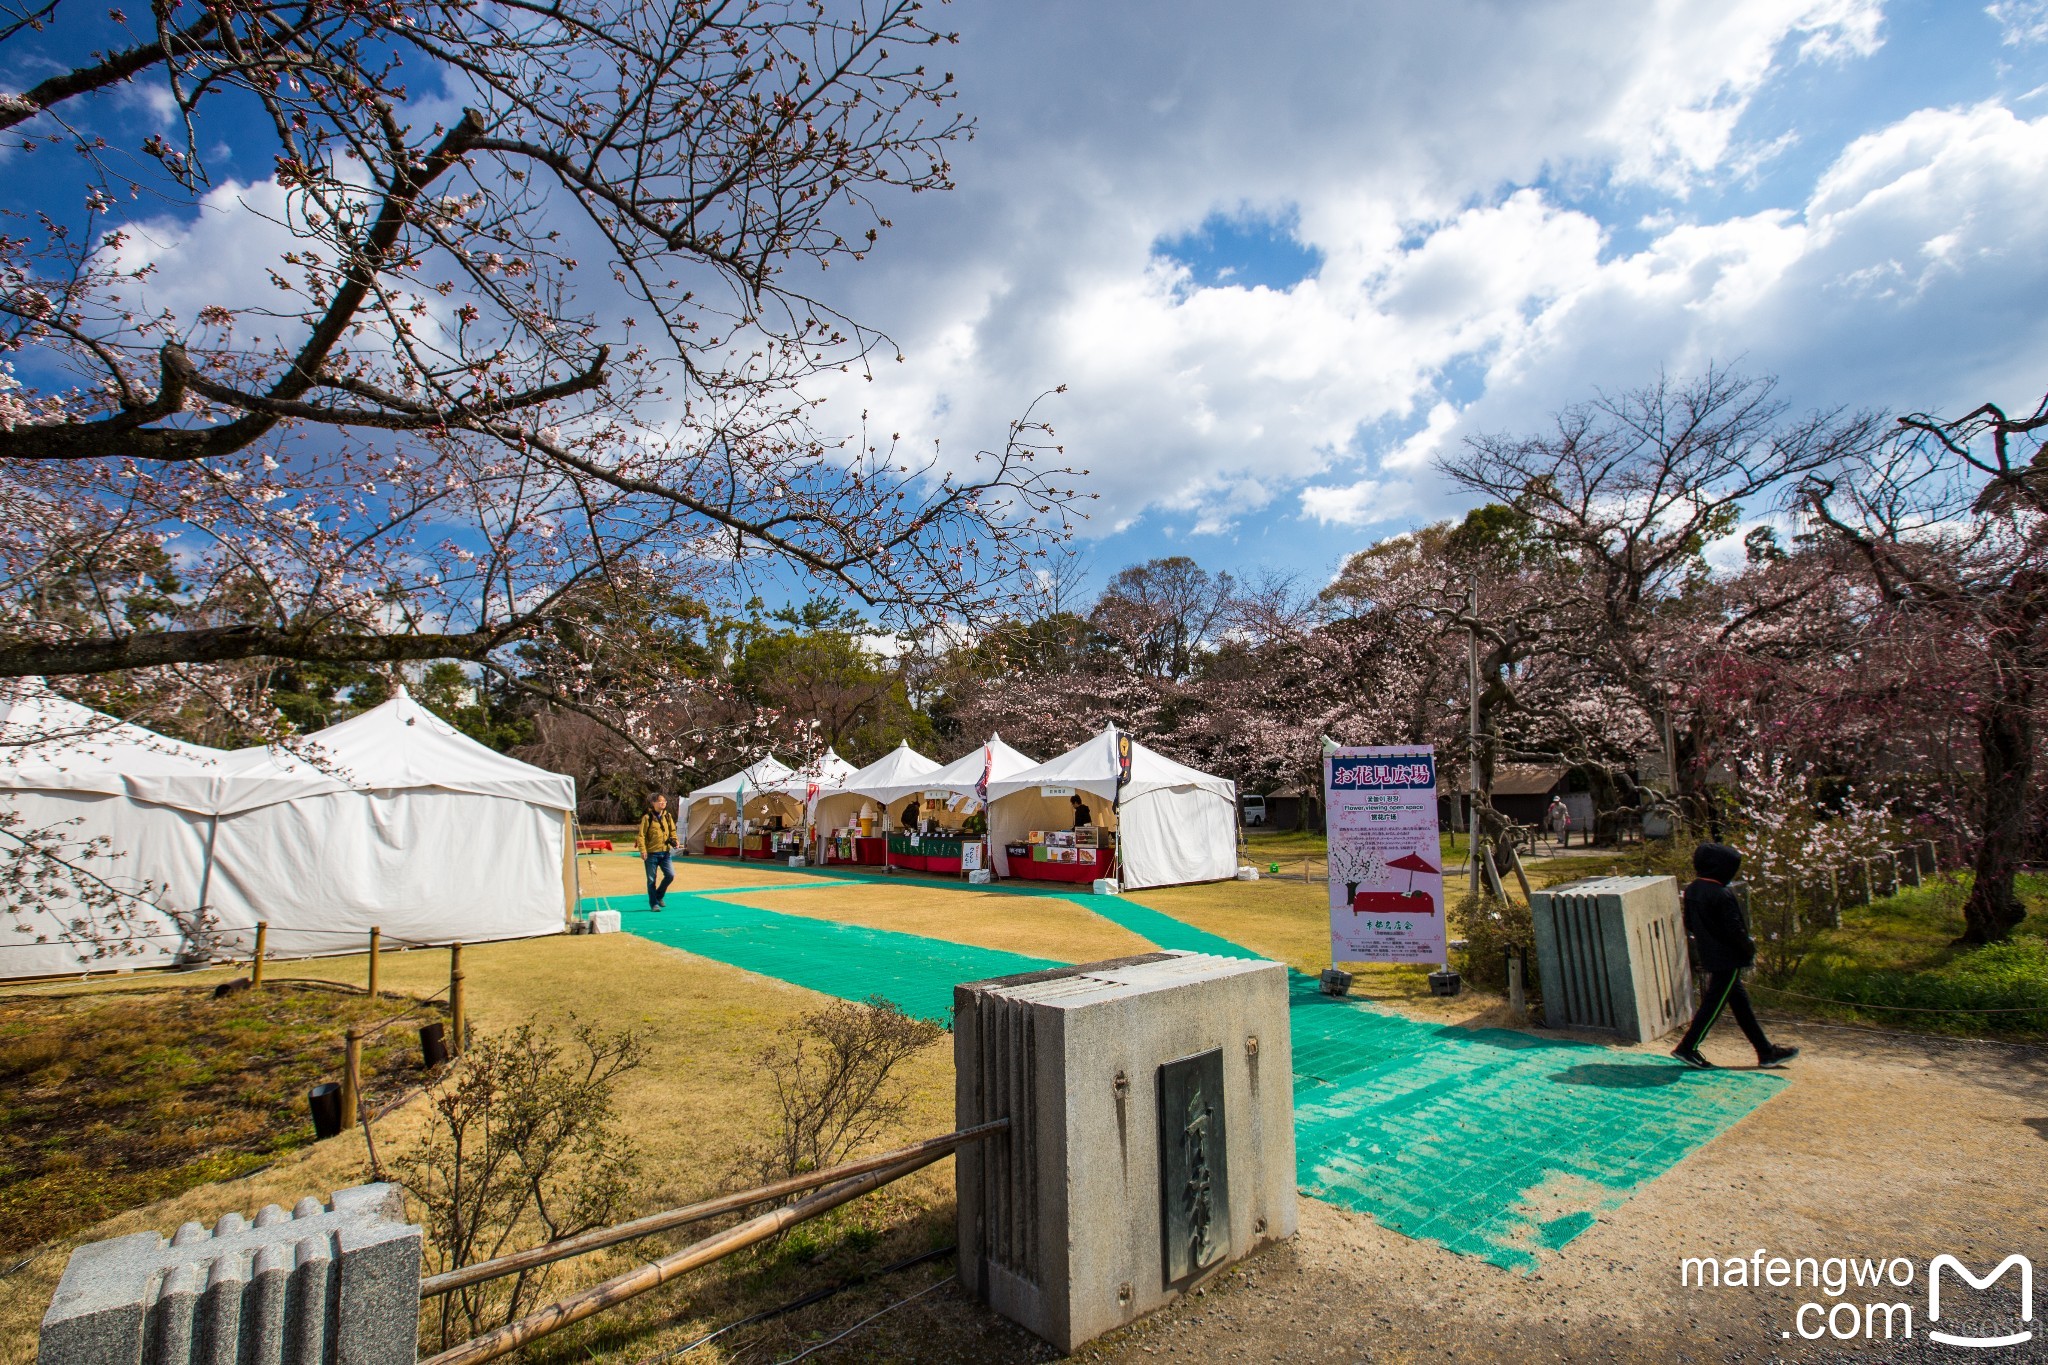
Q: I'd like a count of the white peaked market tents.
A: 7